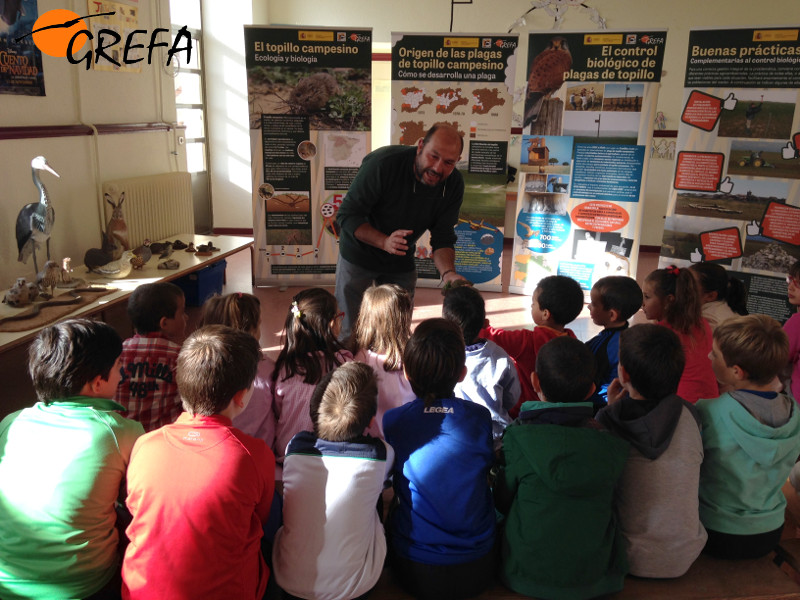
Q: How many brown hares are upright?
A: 1